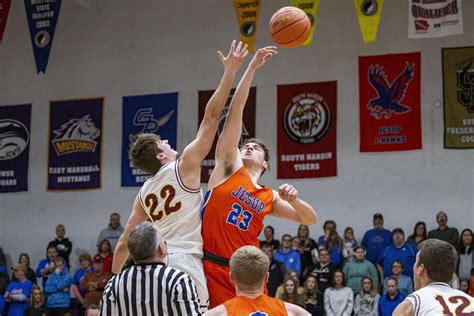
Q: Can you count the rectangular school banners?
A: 7